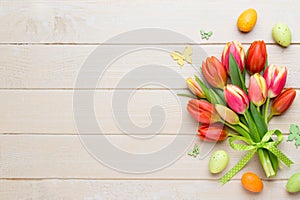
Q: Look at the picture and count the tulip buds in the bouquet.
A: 11